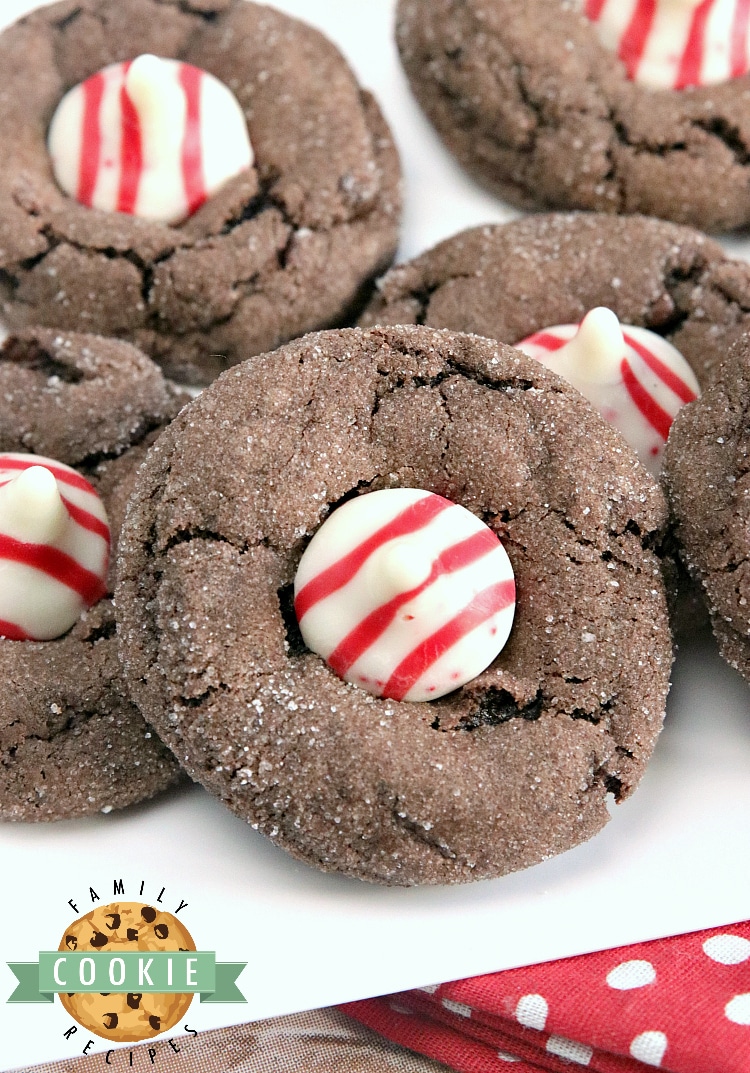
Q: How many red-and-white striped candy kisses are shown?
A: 5